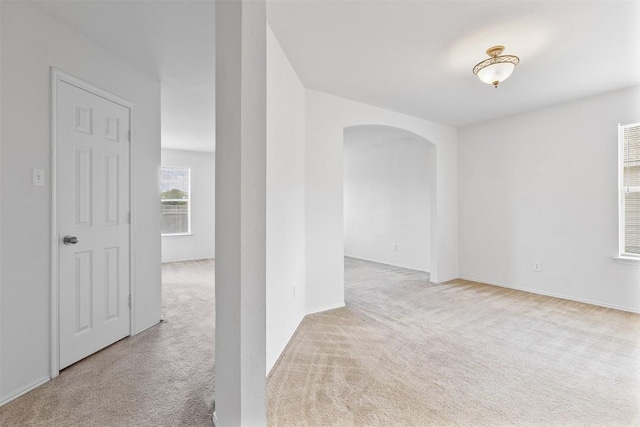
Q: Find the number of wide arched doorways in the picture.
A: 1